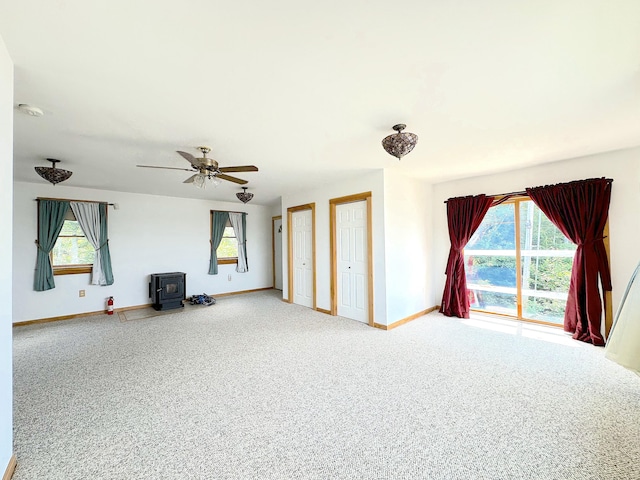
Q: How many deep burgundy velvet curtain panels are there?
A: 2